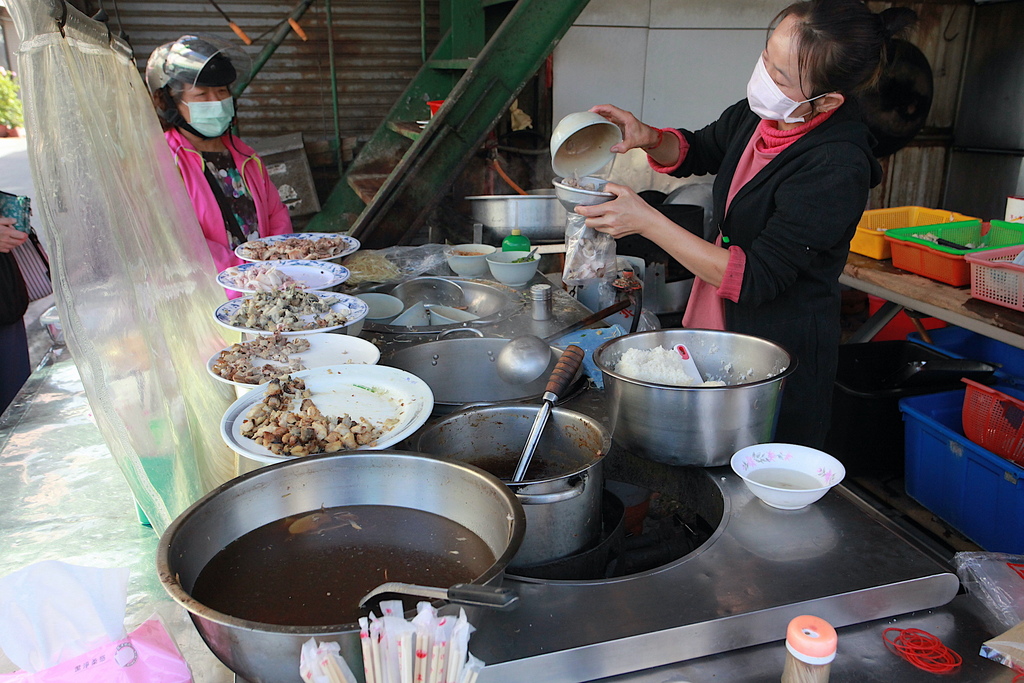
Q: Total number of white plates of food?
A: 5